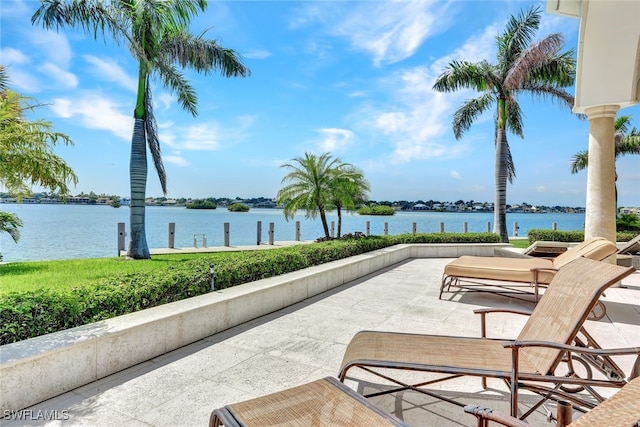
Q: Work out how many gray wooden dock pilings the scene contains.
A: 15